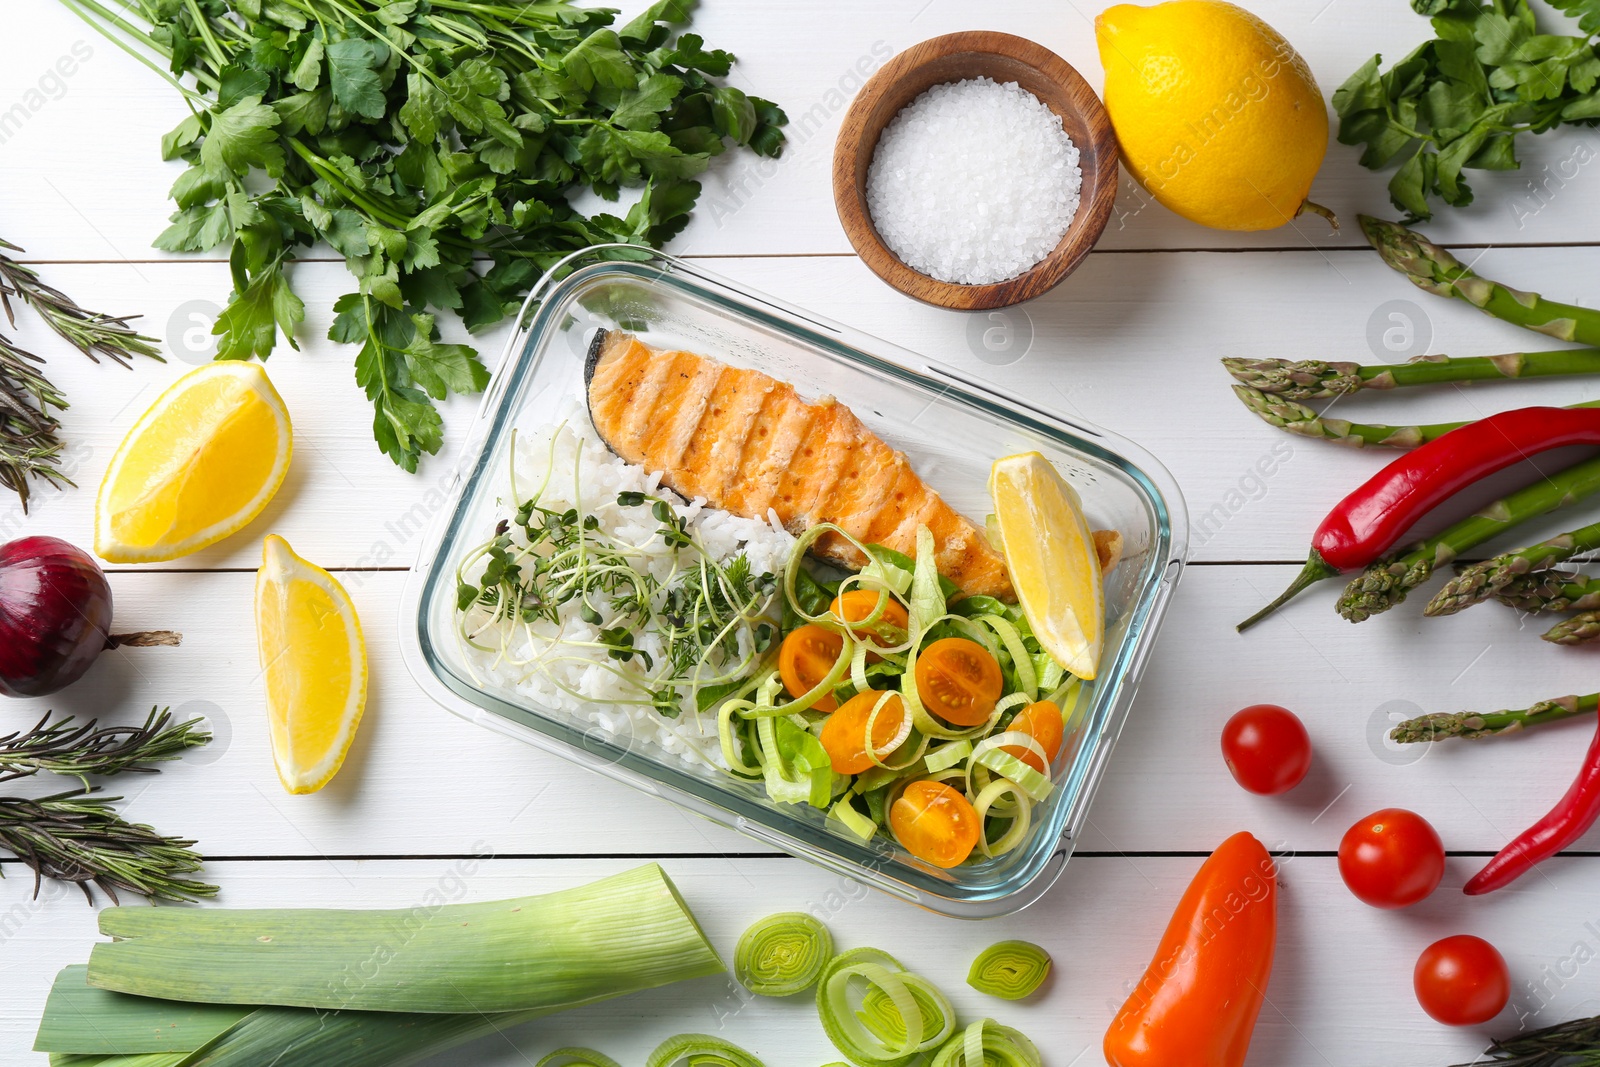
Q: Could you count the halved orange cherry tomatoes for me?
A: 6